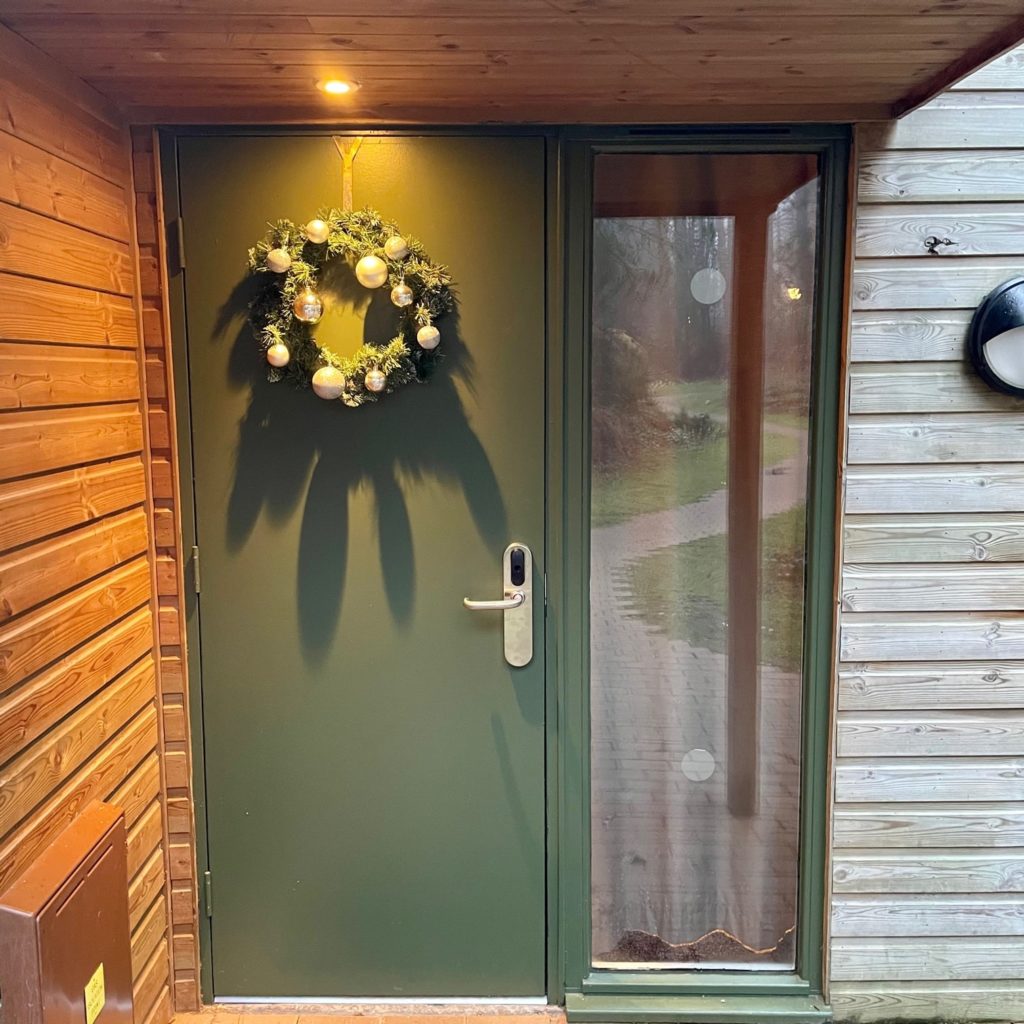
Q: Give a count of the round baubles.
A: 10